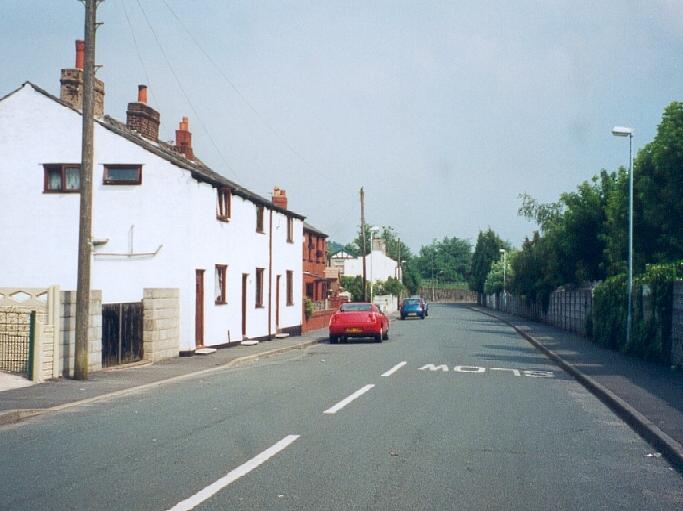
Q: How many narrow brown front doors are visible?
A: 3